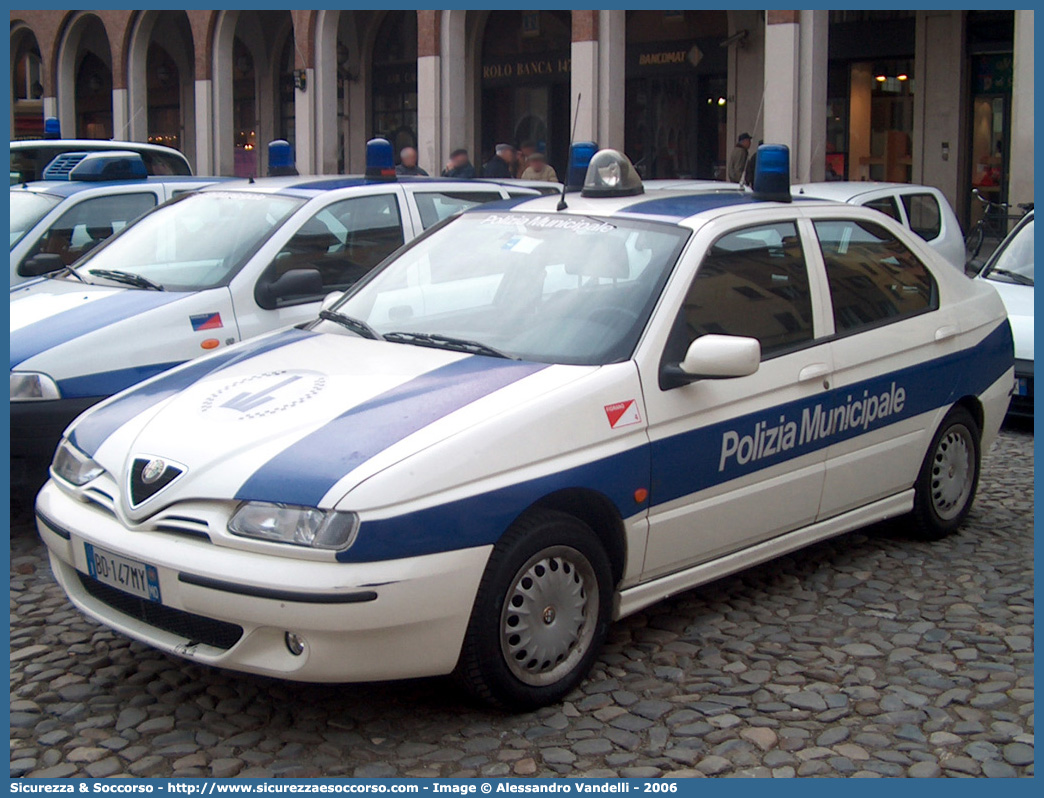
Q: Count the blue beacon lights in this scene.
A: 5